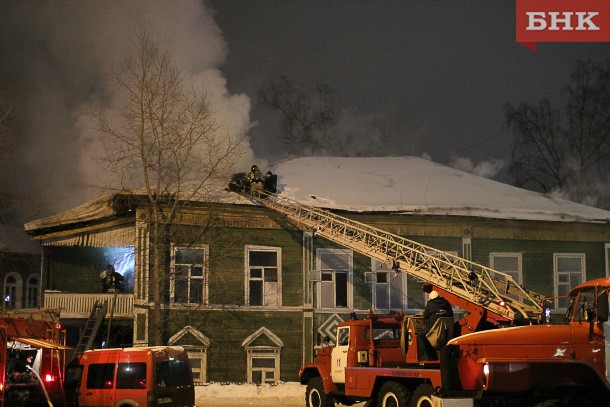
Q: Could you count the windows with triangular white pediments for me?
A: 2